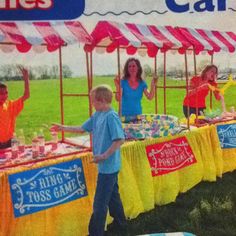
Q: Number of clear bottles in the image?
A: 5